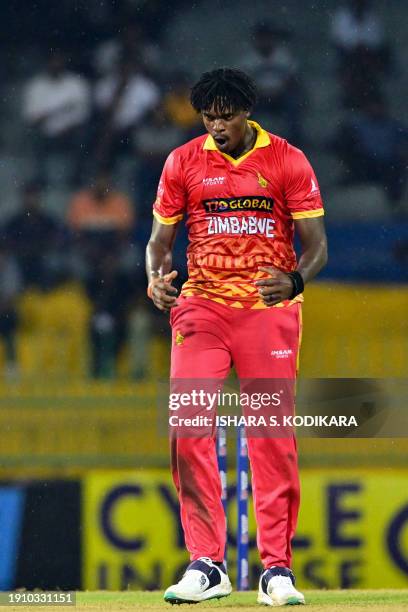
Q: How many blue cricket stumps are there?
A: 2